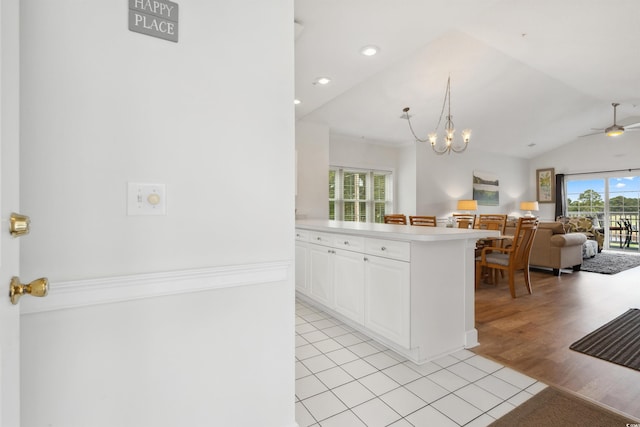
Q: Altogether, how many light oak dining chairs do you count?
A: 5